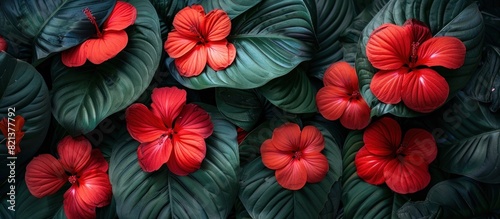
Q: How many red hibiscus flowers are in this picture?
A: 8